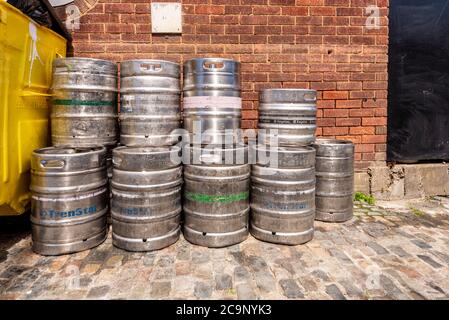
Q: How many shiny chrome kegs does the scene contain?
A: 9